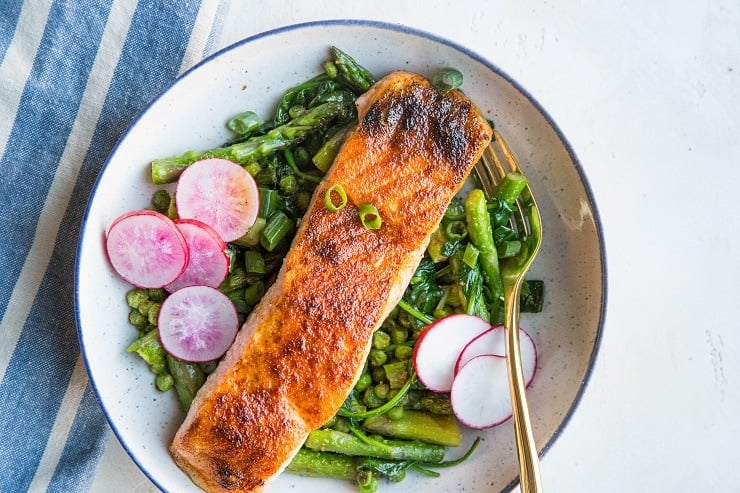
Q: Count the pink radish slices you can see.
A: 4